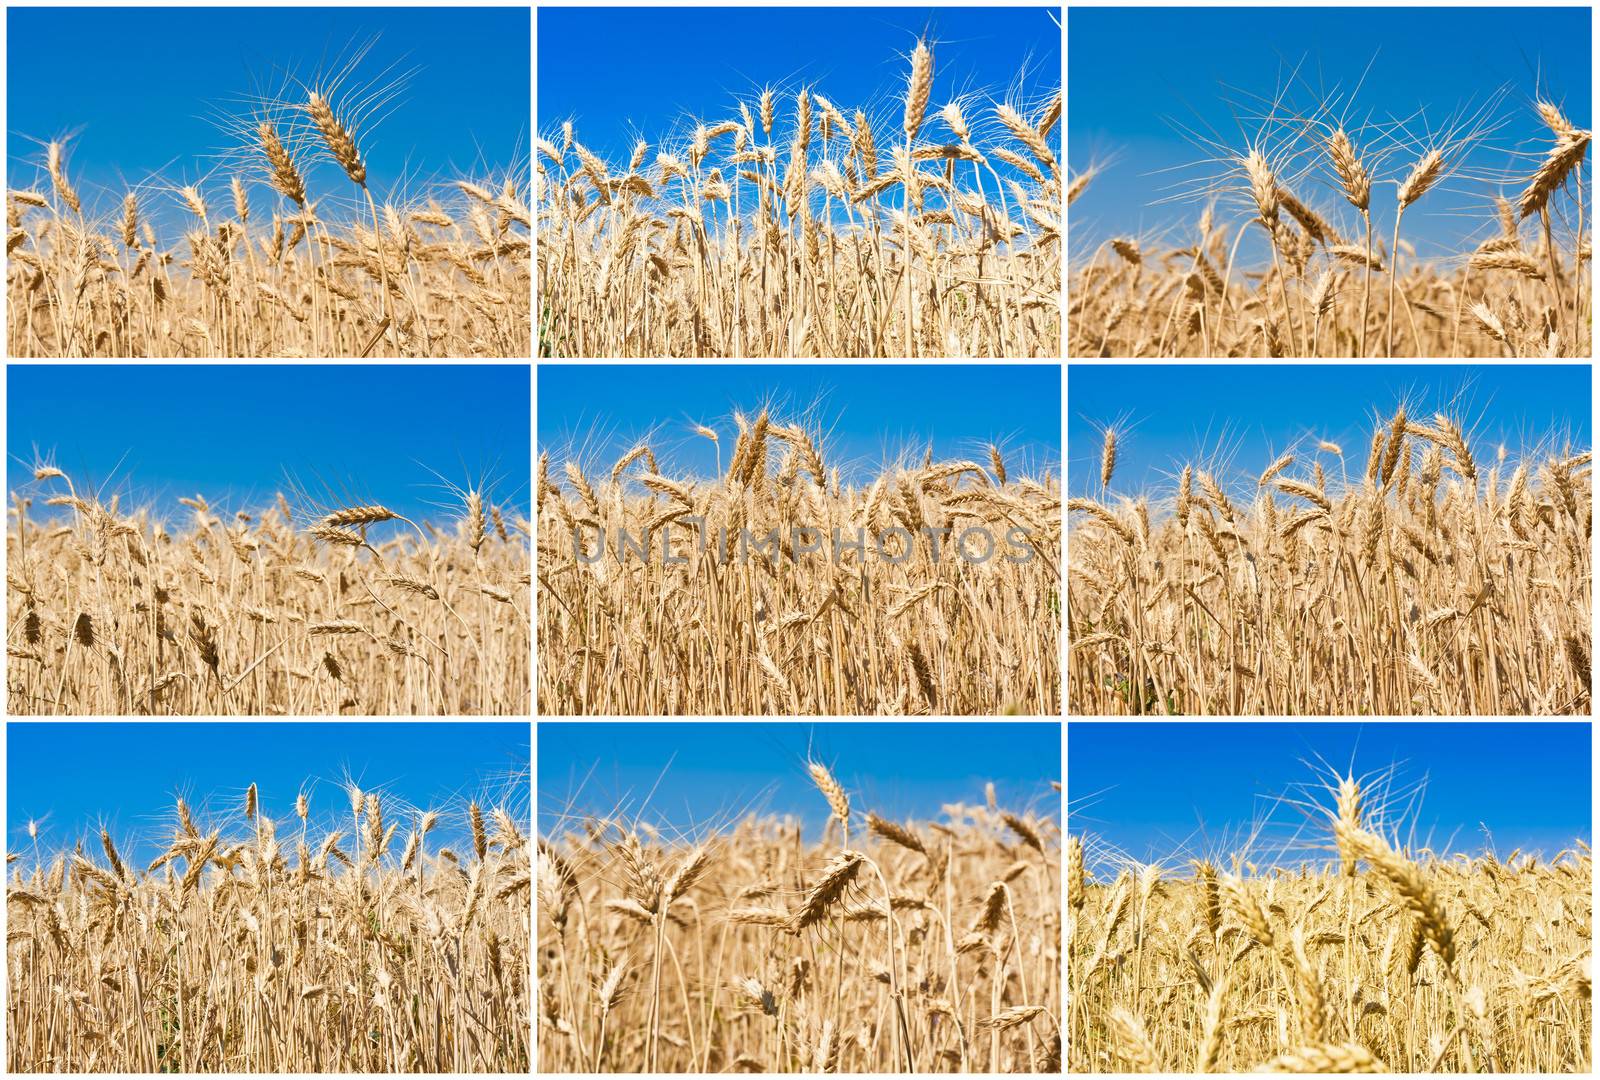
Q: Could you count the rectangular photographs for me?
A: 9